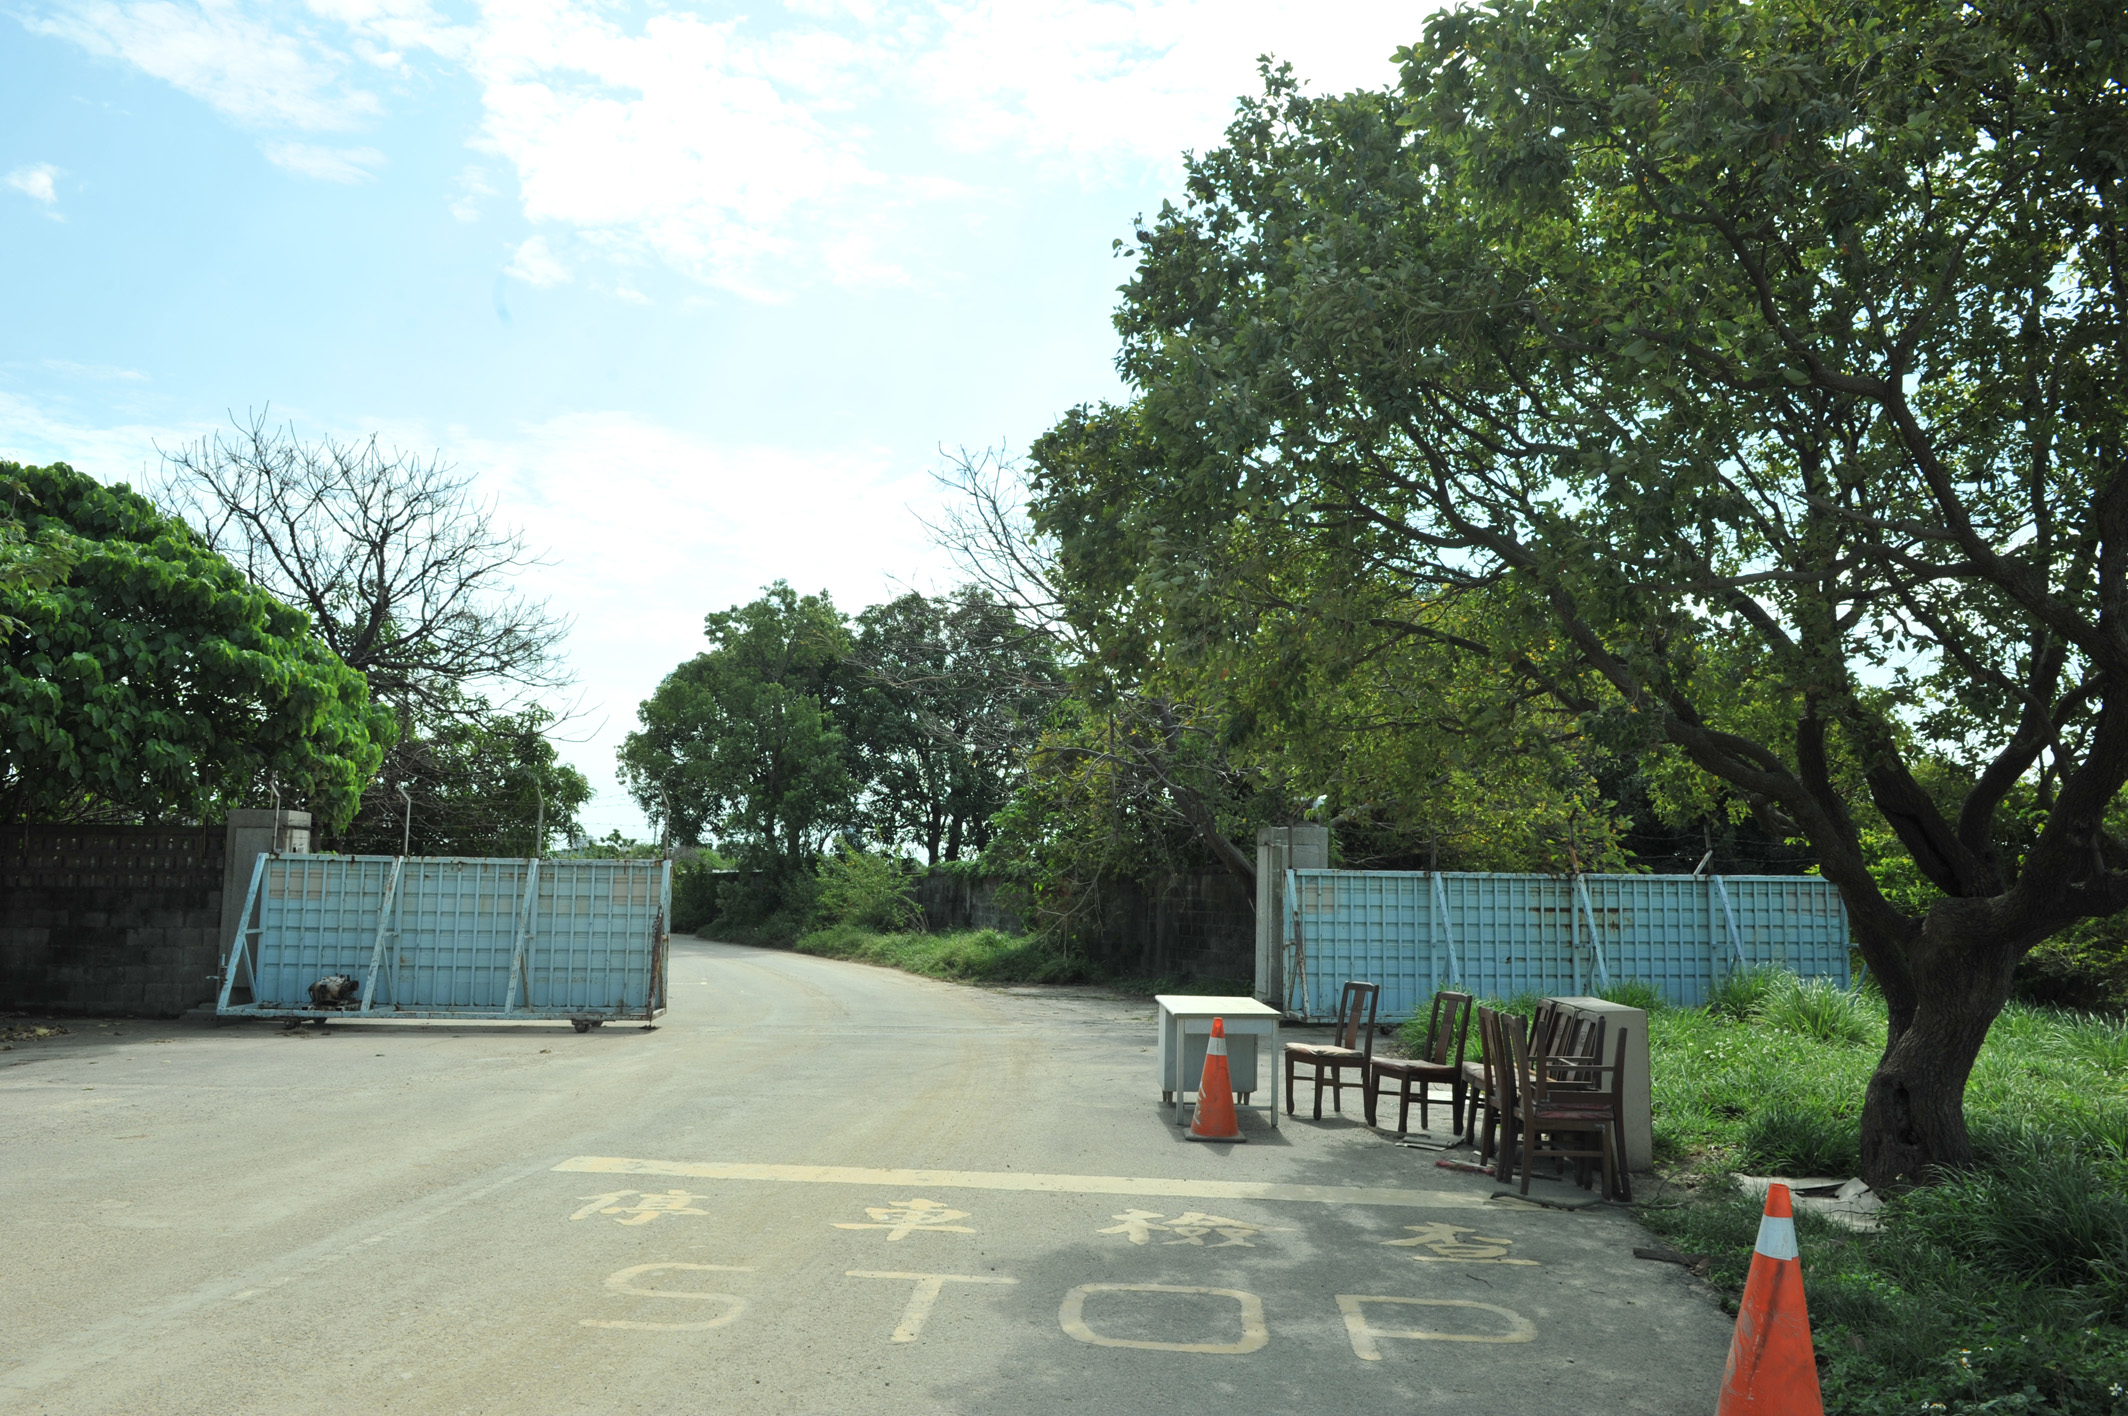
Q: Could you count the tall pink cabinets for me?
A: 0